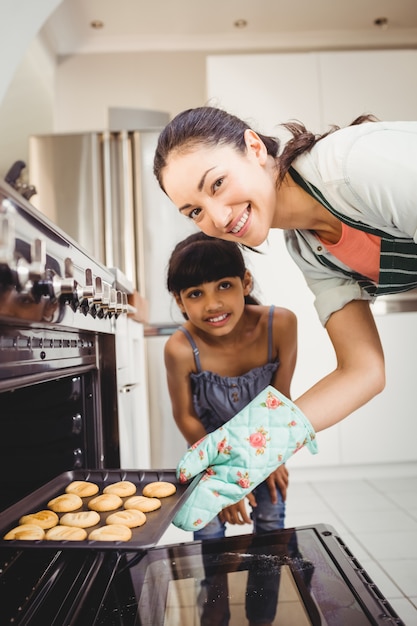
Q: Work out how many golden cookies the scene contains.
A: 12